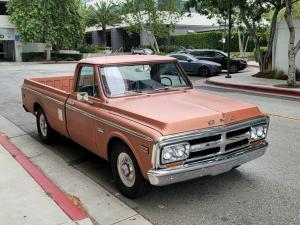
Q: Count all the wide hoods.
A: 1